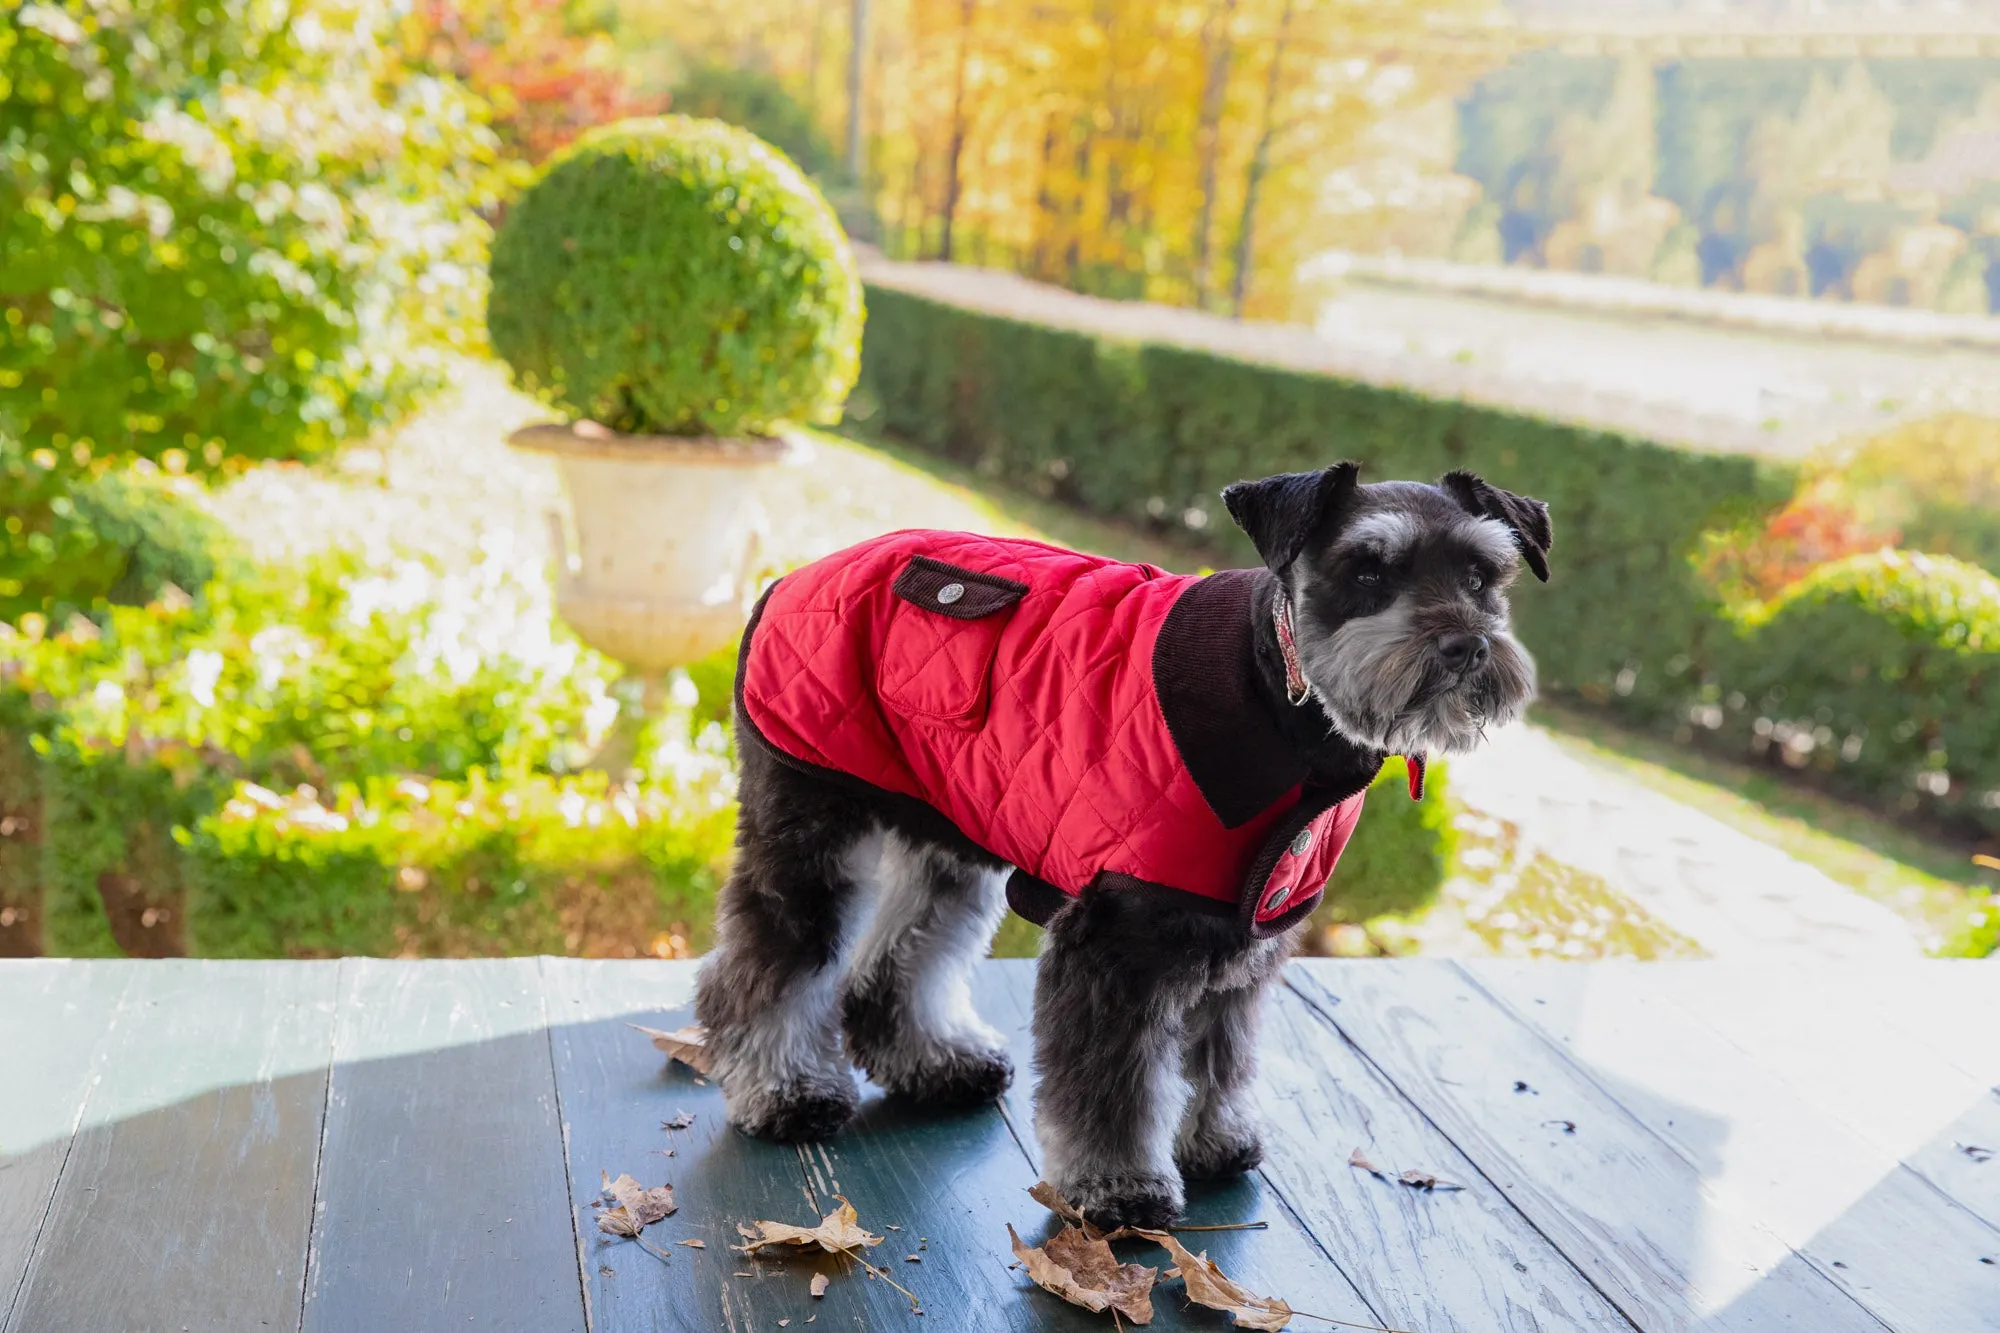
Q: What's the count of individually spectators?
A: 0